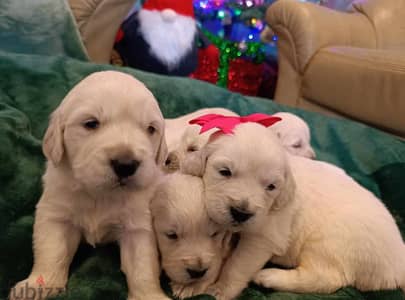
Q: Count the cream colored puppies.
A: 5